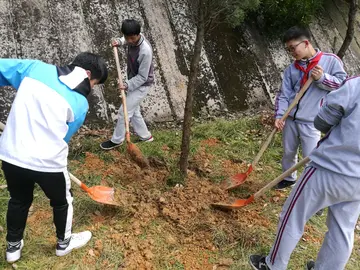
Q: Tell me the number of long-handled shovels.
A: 4